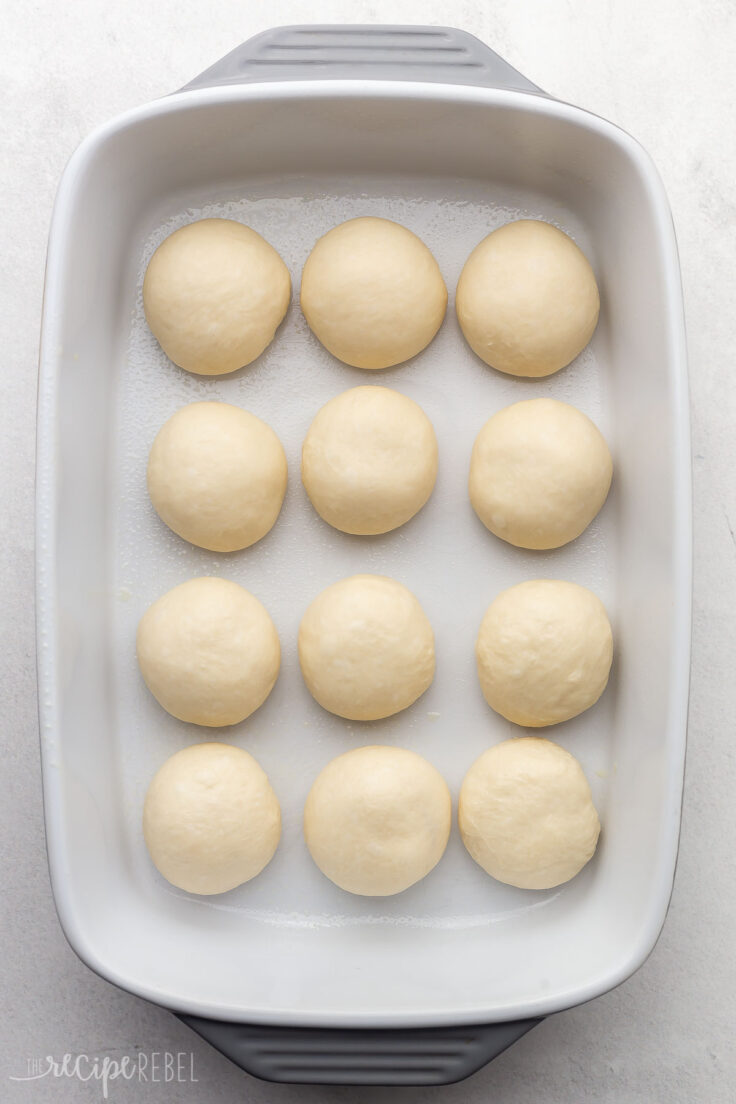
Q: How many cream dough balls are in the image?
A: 12